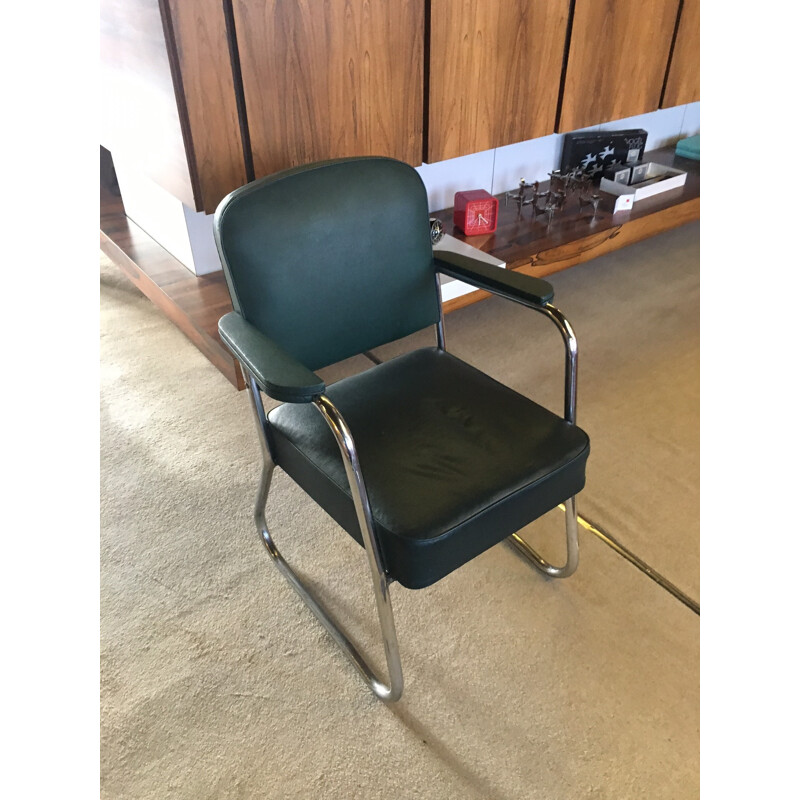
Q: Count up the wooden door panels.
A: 5